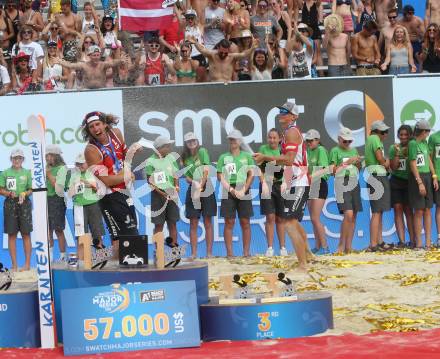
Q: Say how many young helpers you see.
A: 13